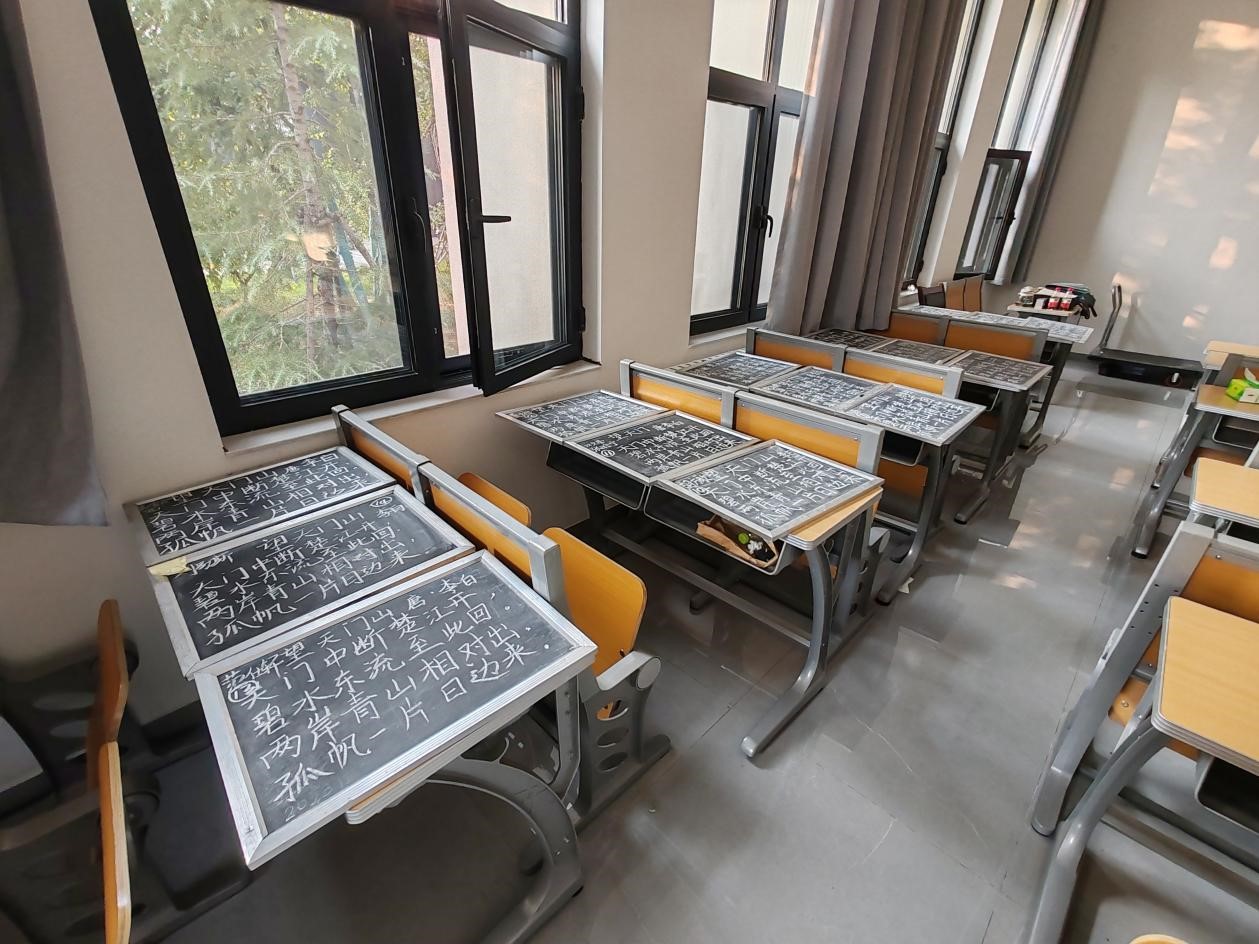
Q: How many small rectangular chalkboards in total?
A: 15